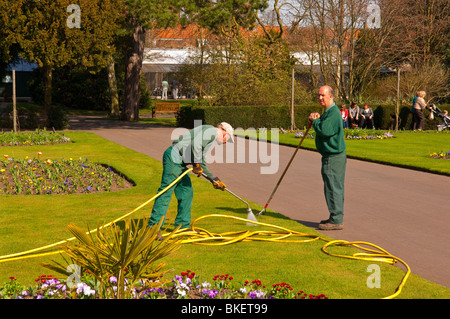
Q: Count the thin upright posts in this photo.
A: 3